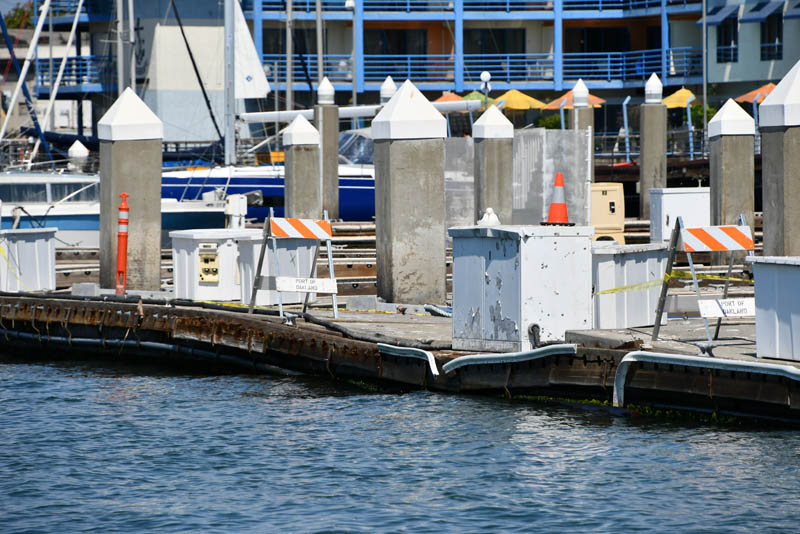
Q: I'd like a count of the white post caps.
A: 11